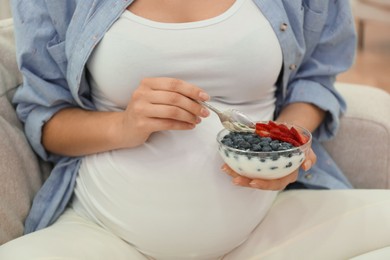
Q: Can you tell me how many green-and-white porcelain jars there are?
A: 0